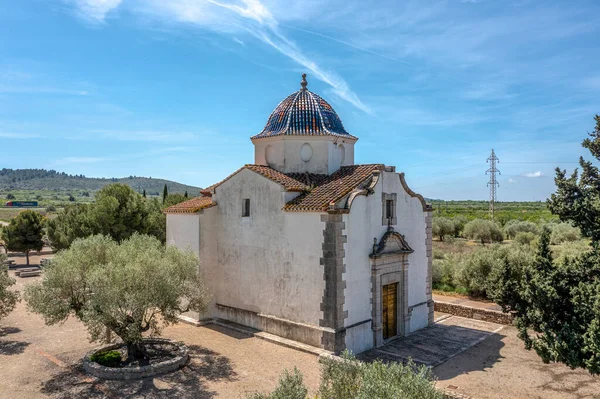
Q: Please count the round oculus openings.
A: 3